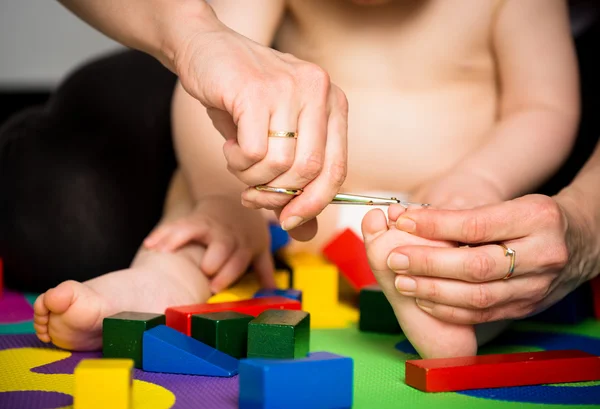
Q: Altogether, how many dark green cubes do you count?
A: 4